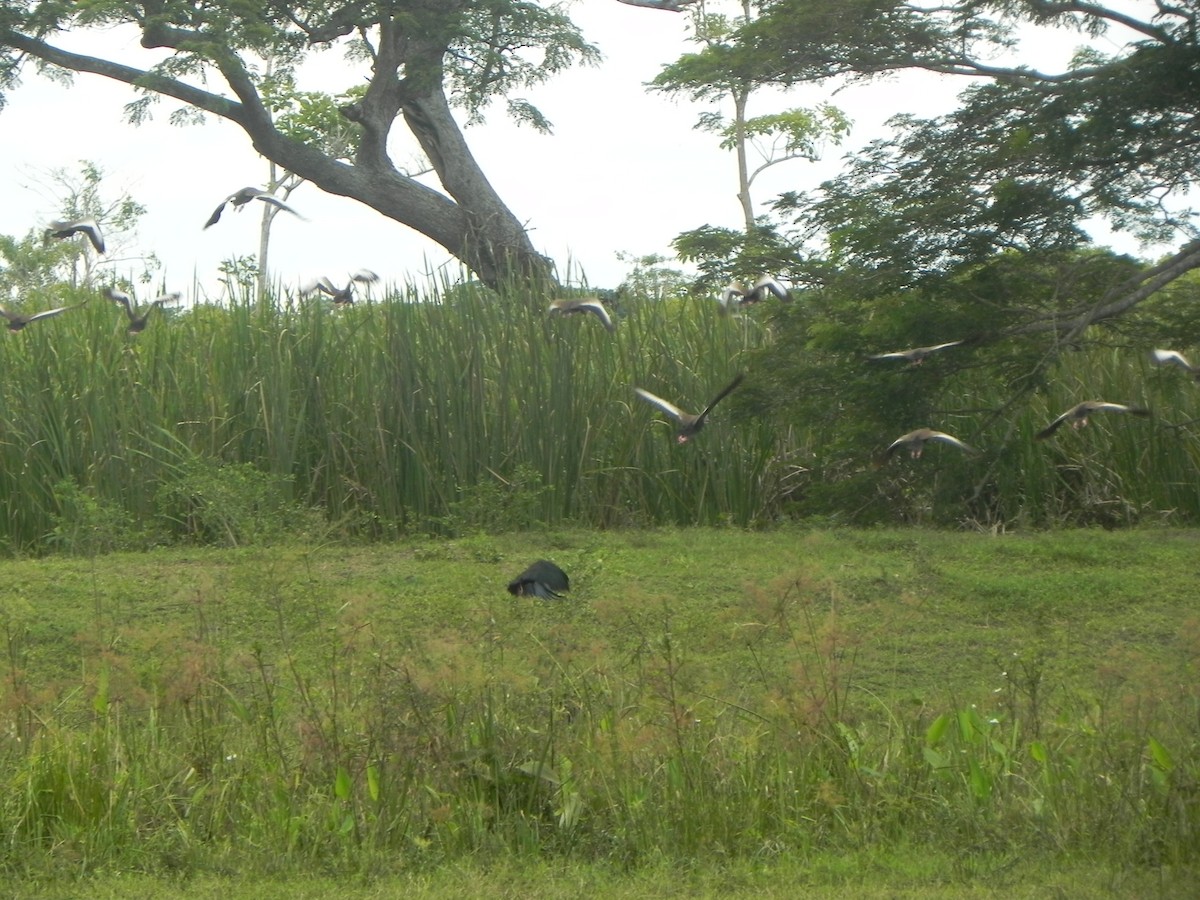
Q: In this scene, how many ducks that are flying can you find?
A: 12